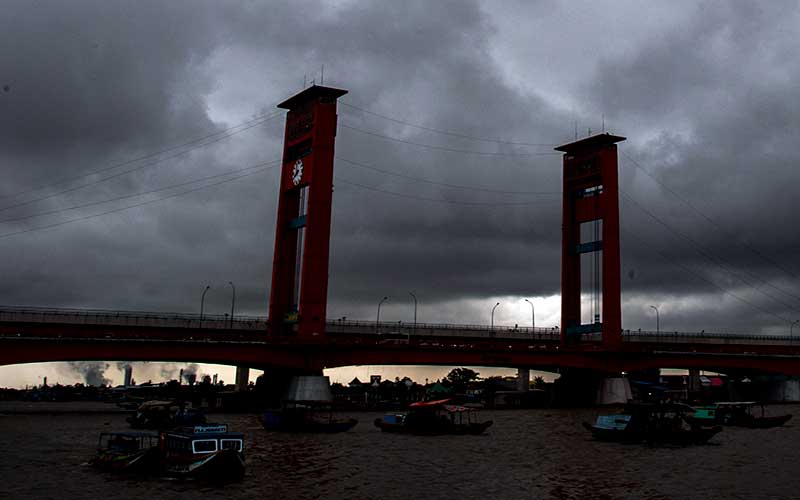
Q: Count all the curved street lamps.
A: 8